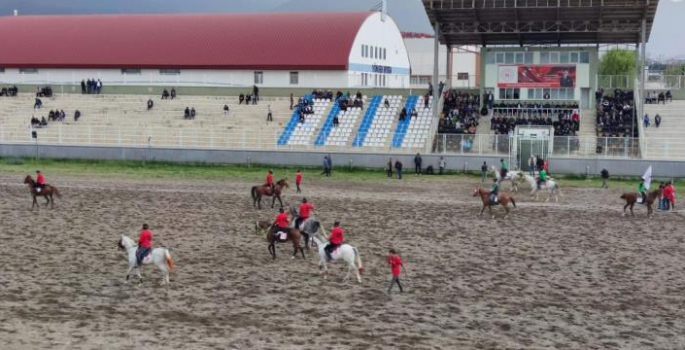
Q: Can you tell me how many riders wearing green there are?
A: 4